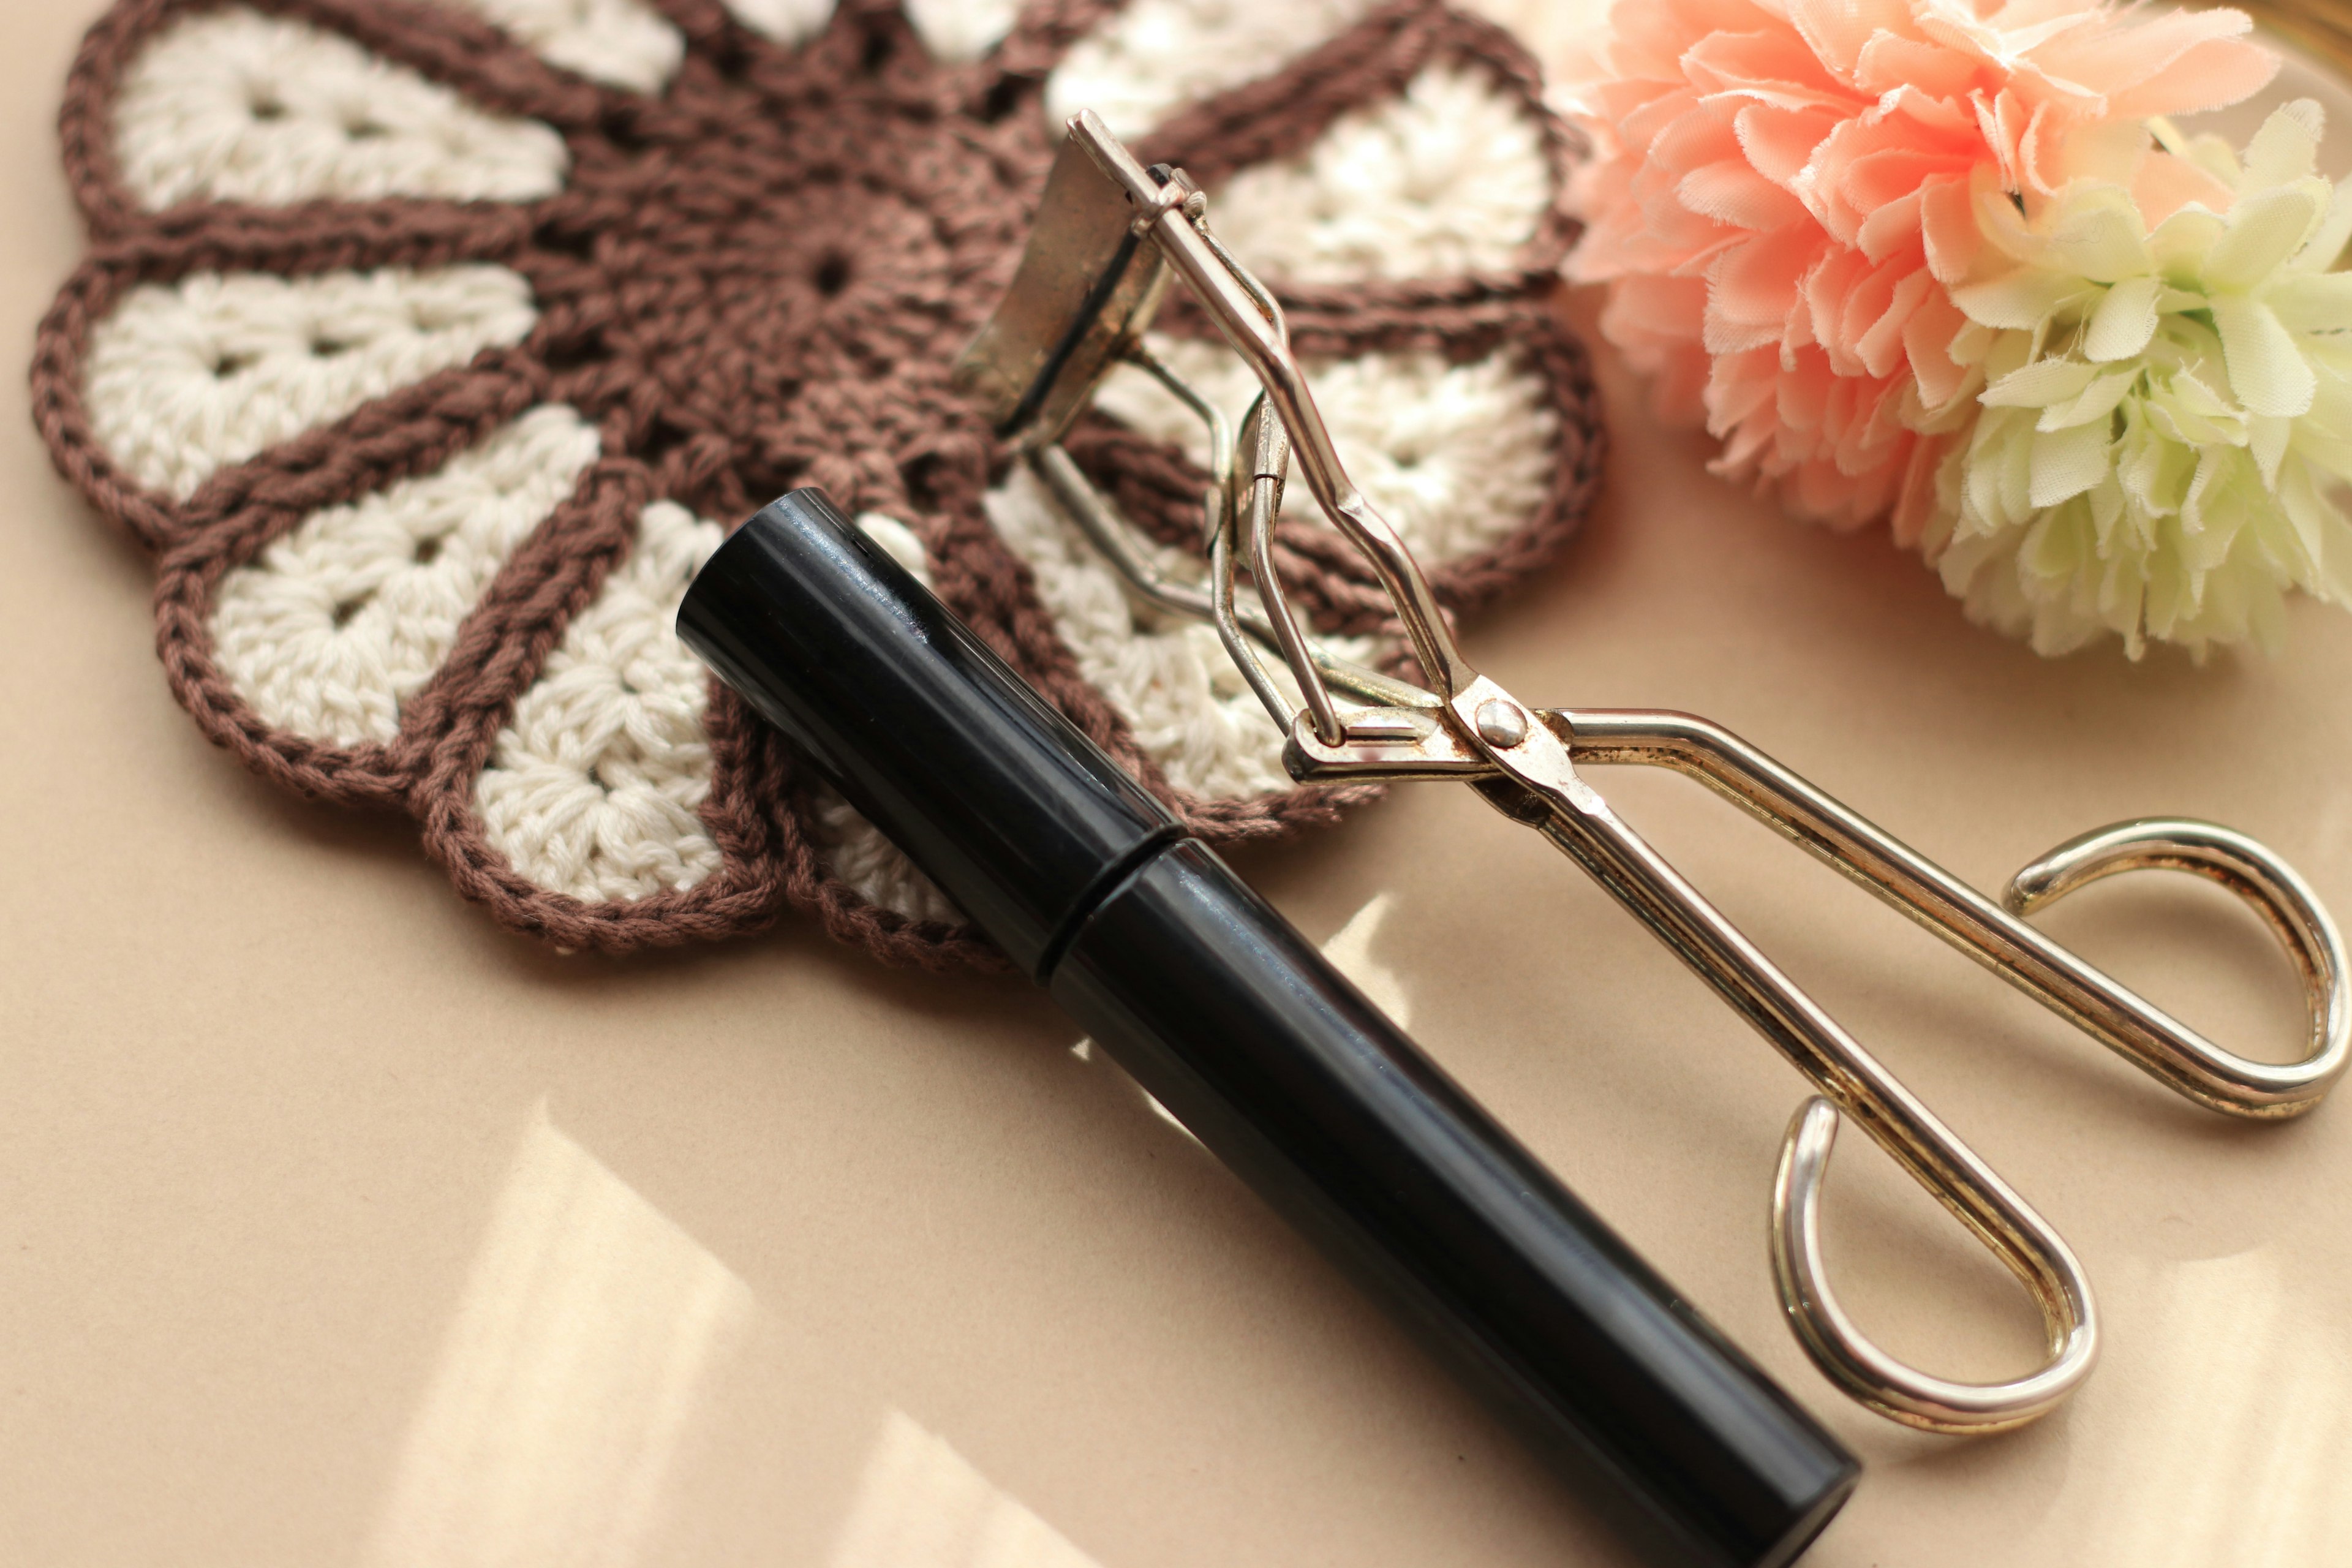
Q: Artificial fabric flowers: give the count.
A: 2